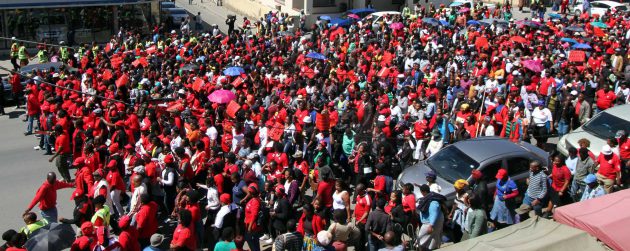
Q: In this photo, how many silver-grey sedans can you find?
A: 1